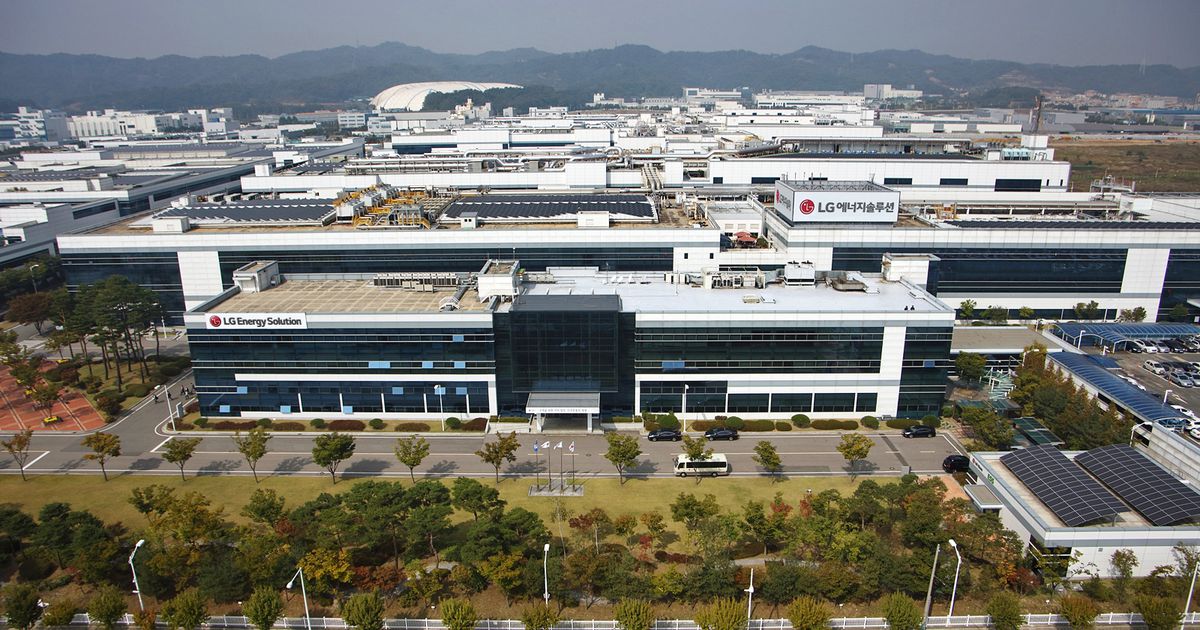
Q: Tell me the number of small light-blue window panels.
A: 15